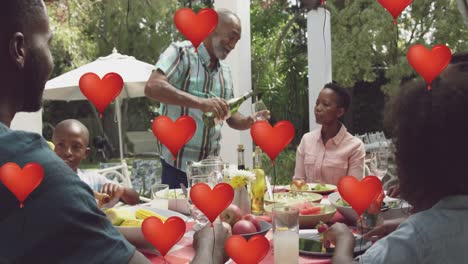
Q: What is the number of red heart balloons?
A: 11